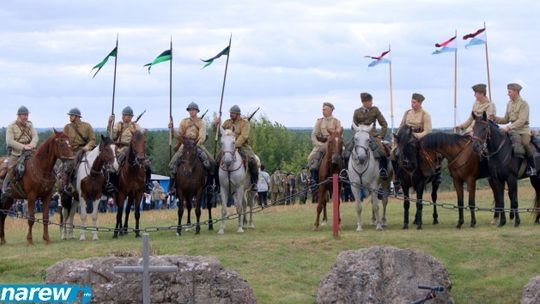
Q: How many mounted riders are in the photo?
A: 10